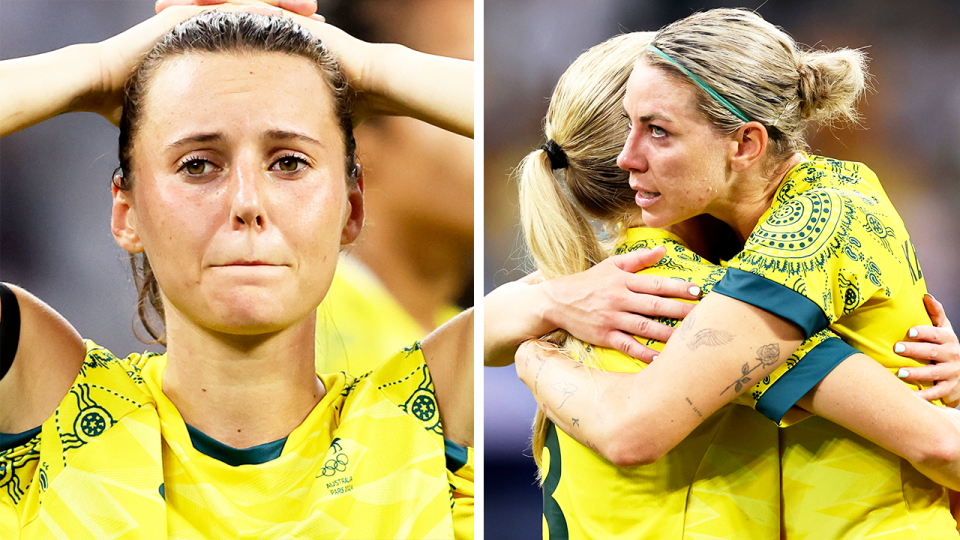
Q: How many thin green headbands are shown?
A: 1